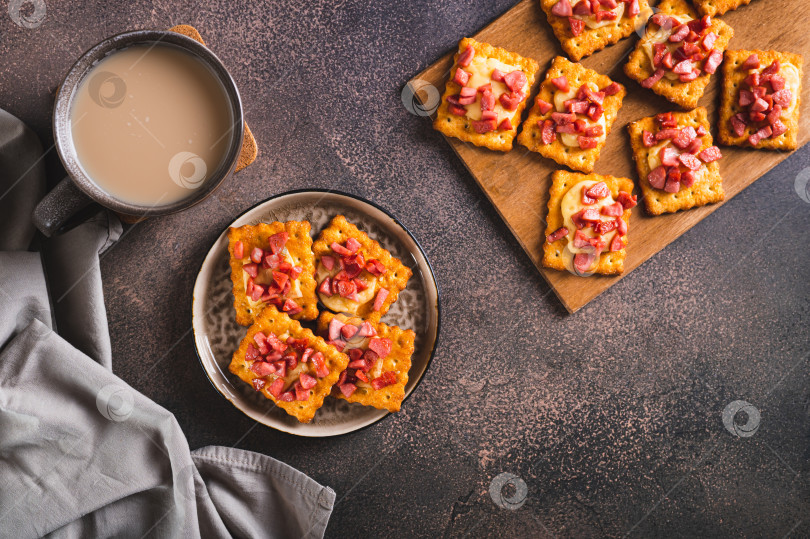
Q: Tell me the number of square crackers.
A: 12